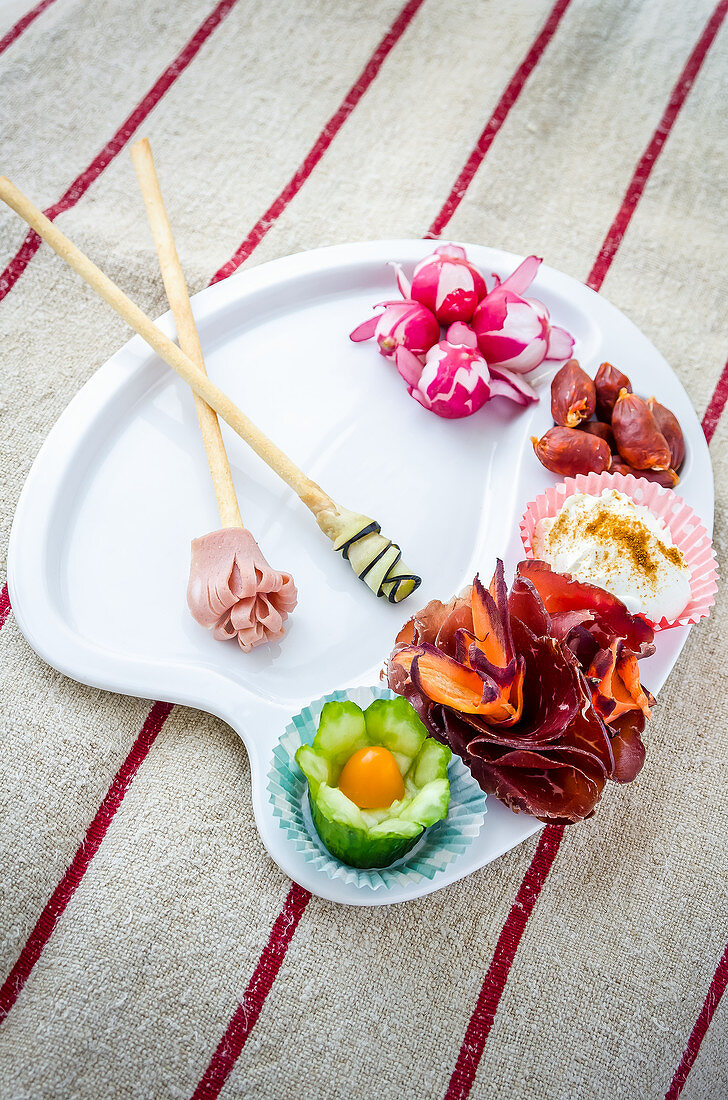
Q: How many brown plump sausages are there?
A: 7